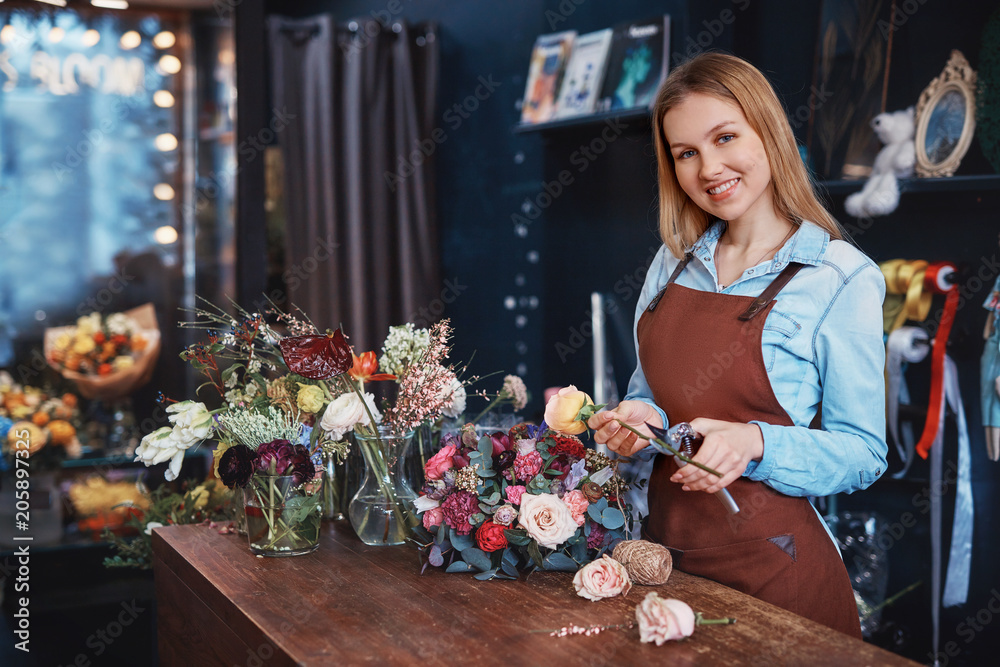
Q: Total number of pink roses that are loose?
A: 2